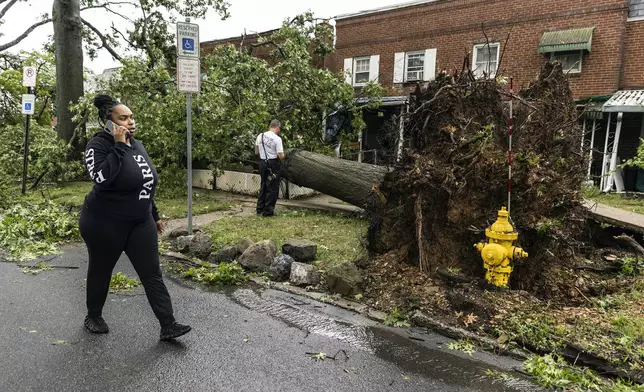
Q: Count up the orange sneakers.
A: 0